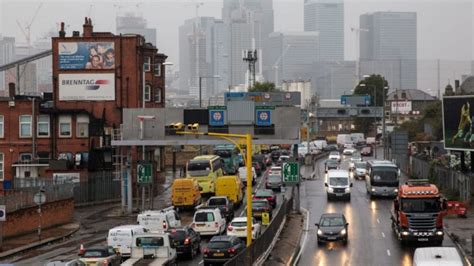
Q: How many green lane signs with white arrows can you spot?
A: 2